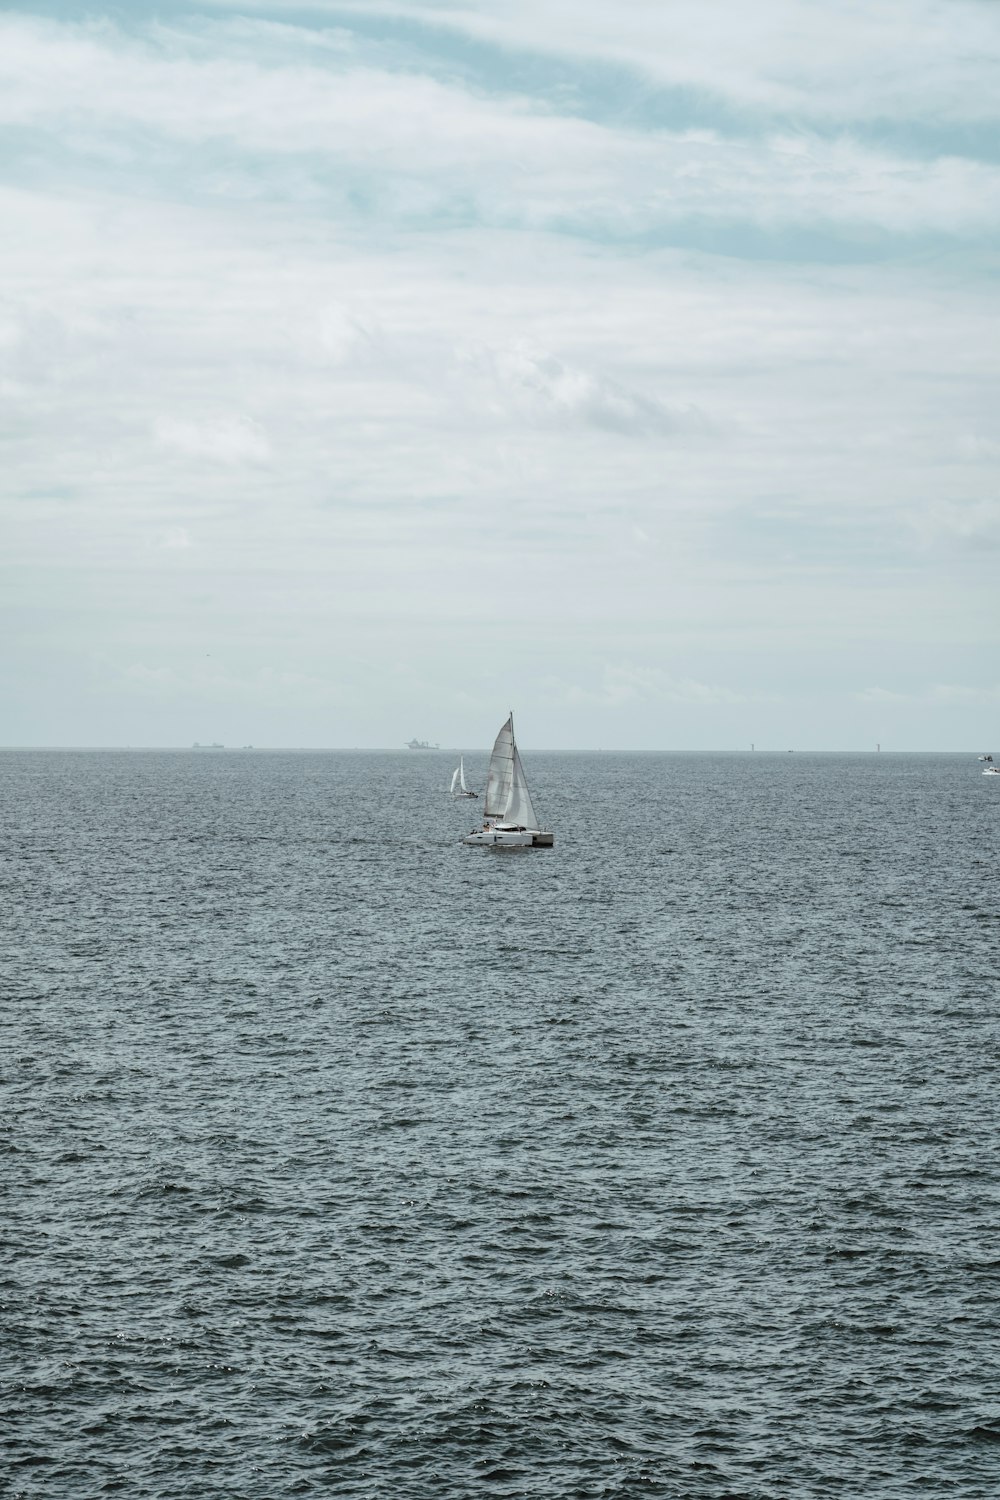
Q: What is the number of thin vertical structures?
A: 2